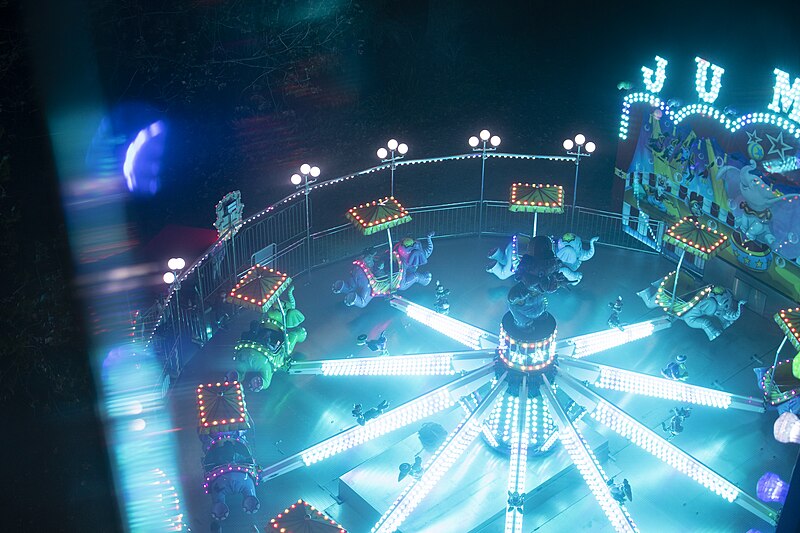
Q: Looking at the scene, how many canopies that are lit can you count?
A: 7